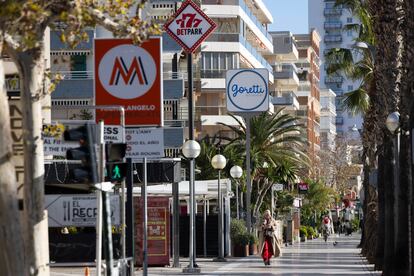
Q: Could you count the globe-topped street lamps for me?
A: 4